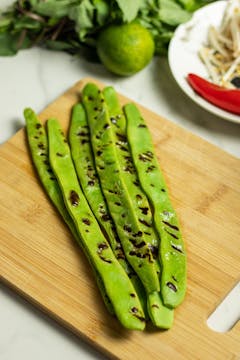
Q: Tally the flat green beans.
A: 6